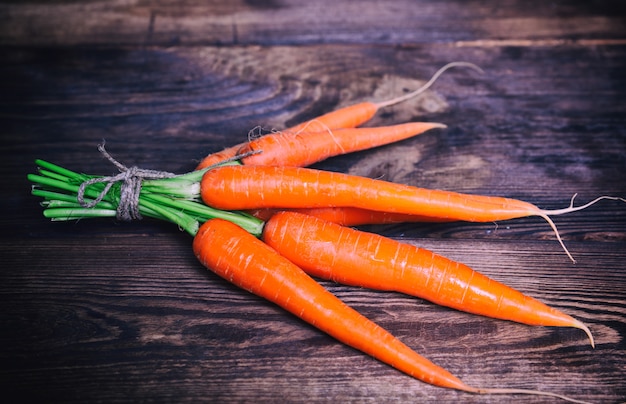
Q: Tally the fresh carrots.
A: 6